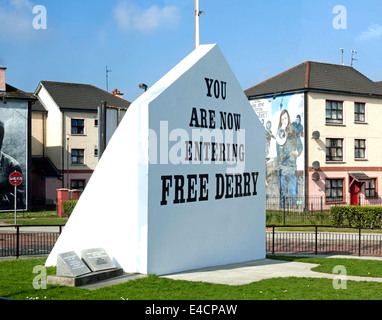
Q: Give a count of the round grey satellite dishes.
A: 3